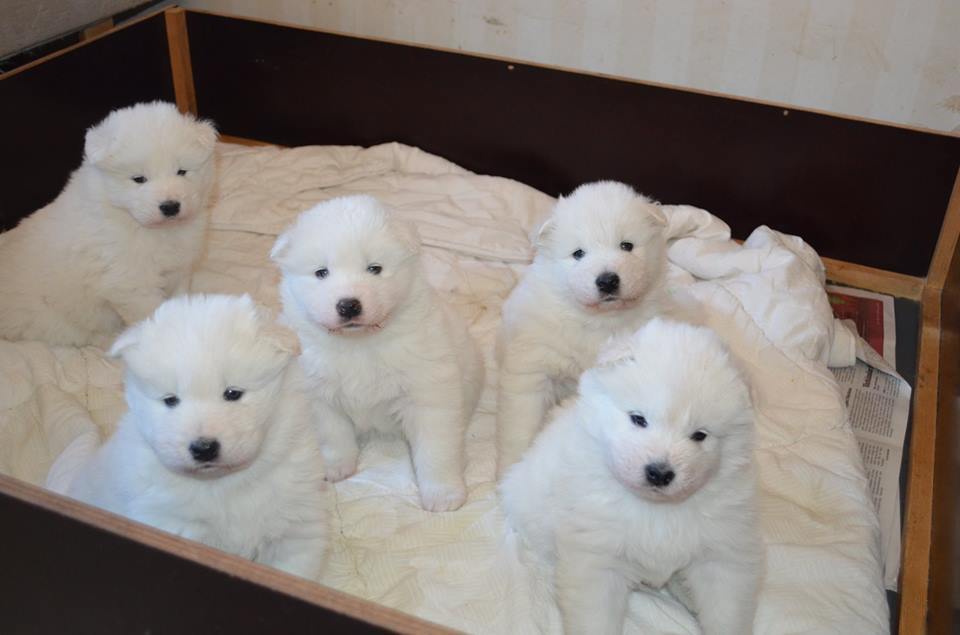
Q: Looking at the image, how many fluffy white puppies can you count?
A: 5